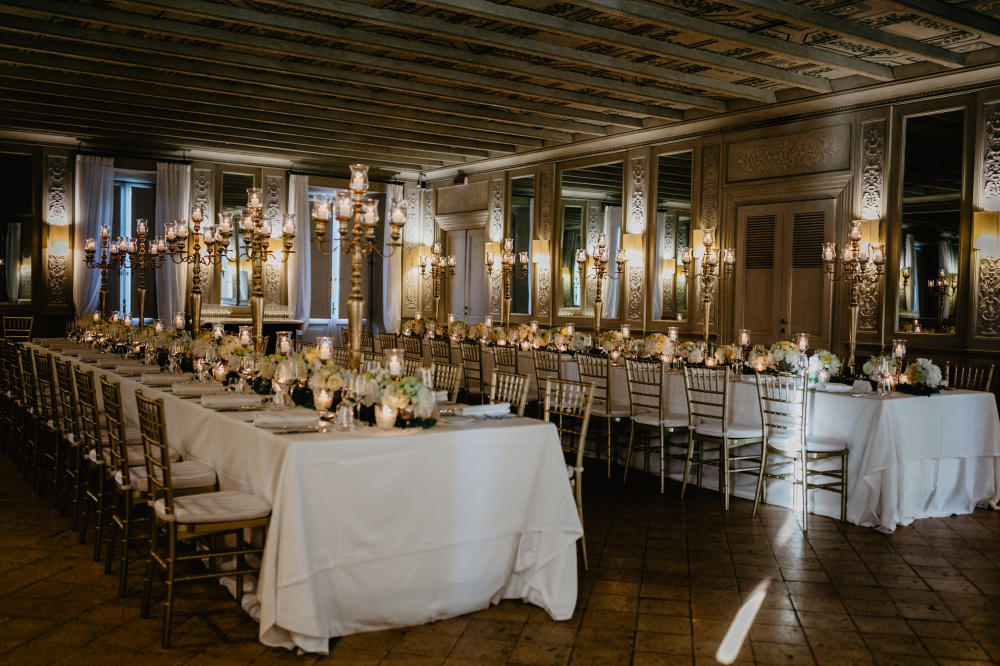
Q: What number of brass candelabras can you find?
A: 10